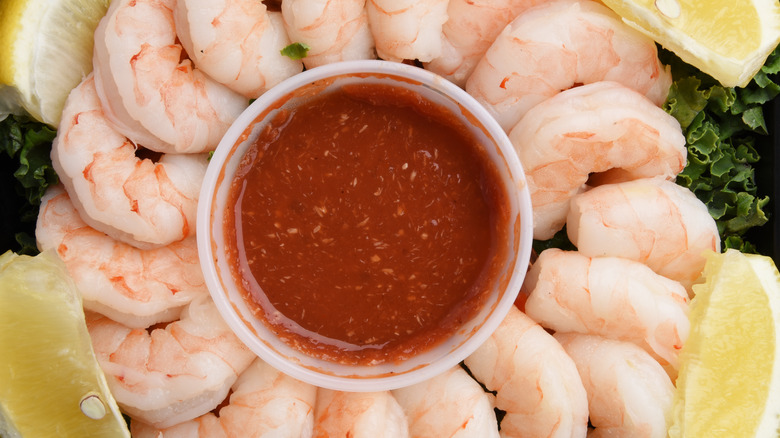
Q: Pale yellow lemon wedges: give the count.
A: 4